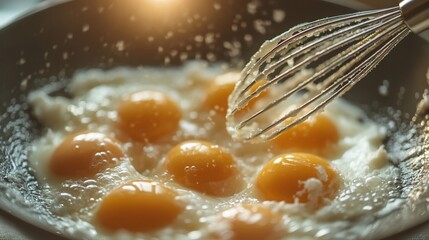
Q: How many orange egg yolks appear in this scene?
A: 8